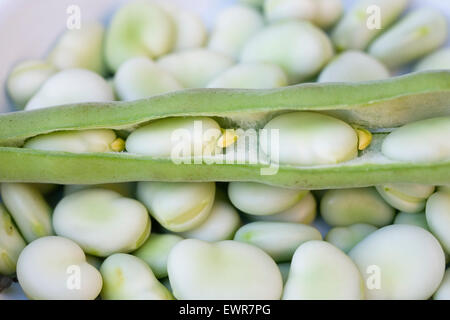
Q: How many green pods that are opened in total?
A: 1